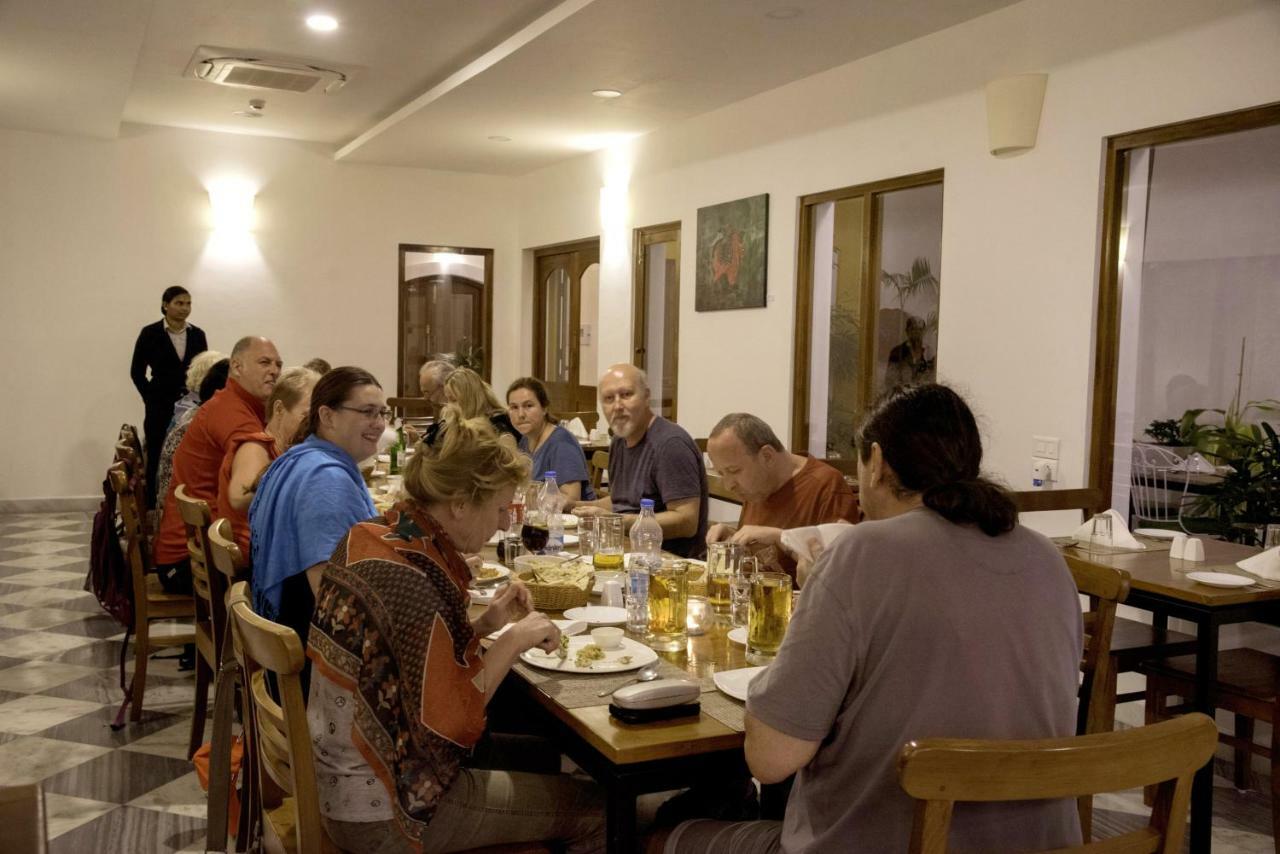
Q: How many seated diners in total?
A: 13